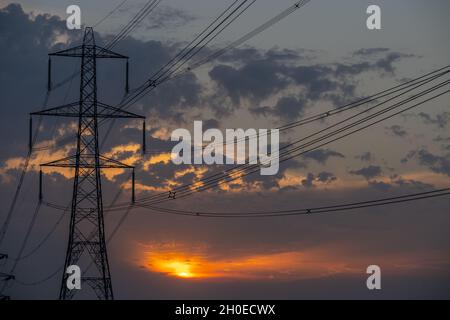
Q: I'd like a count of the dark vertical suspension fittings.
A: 6